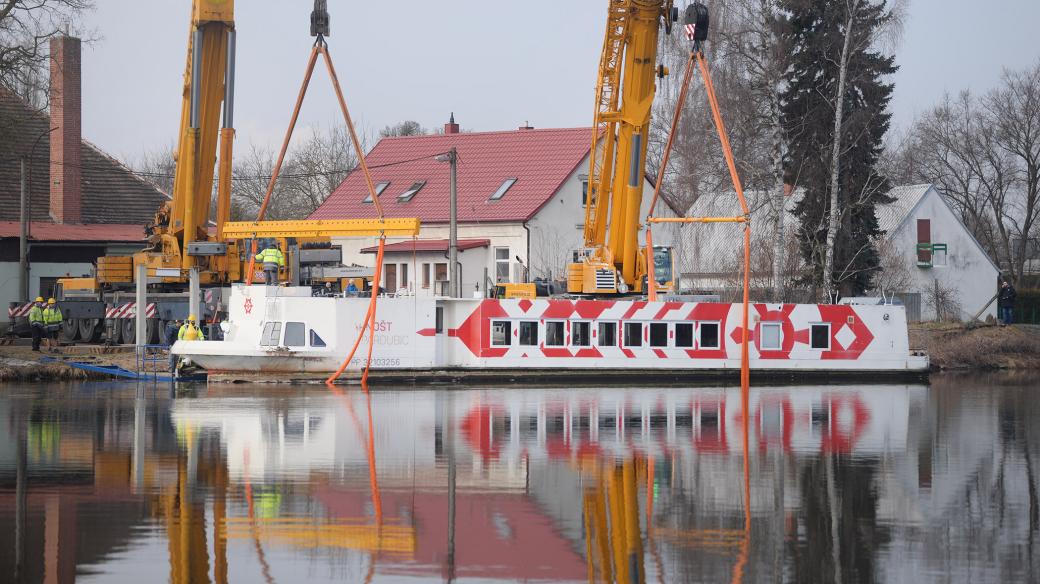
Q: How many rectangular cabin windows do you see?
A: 11